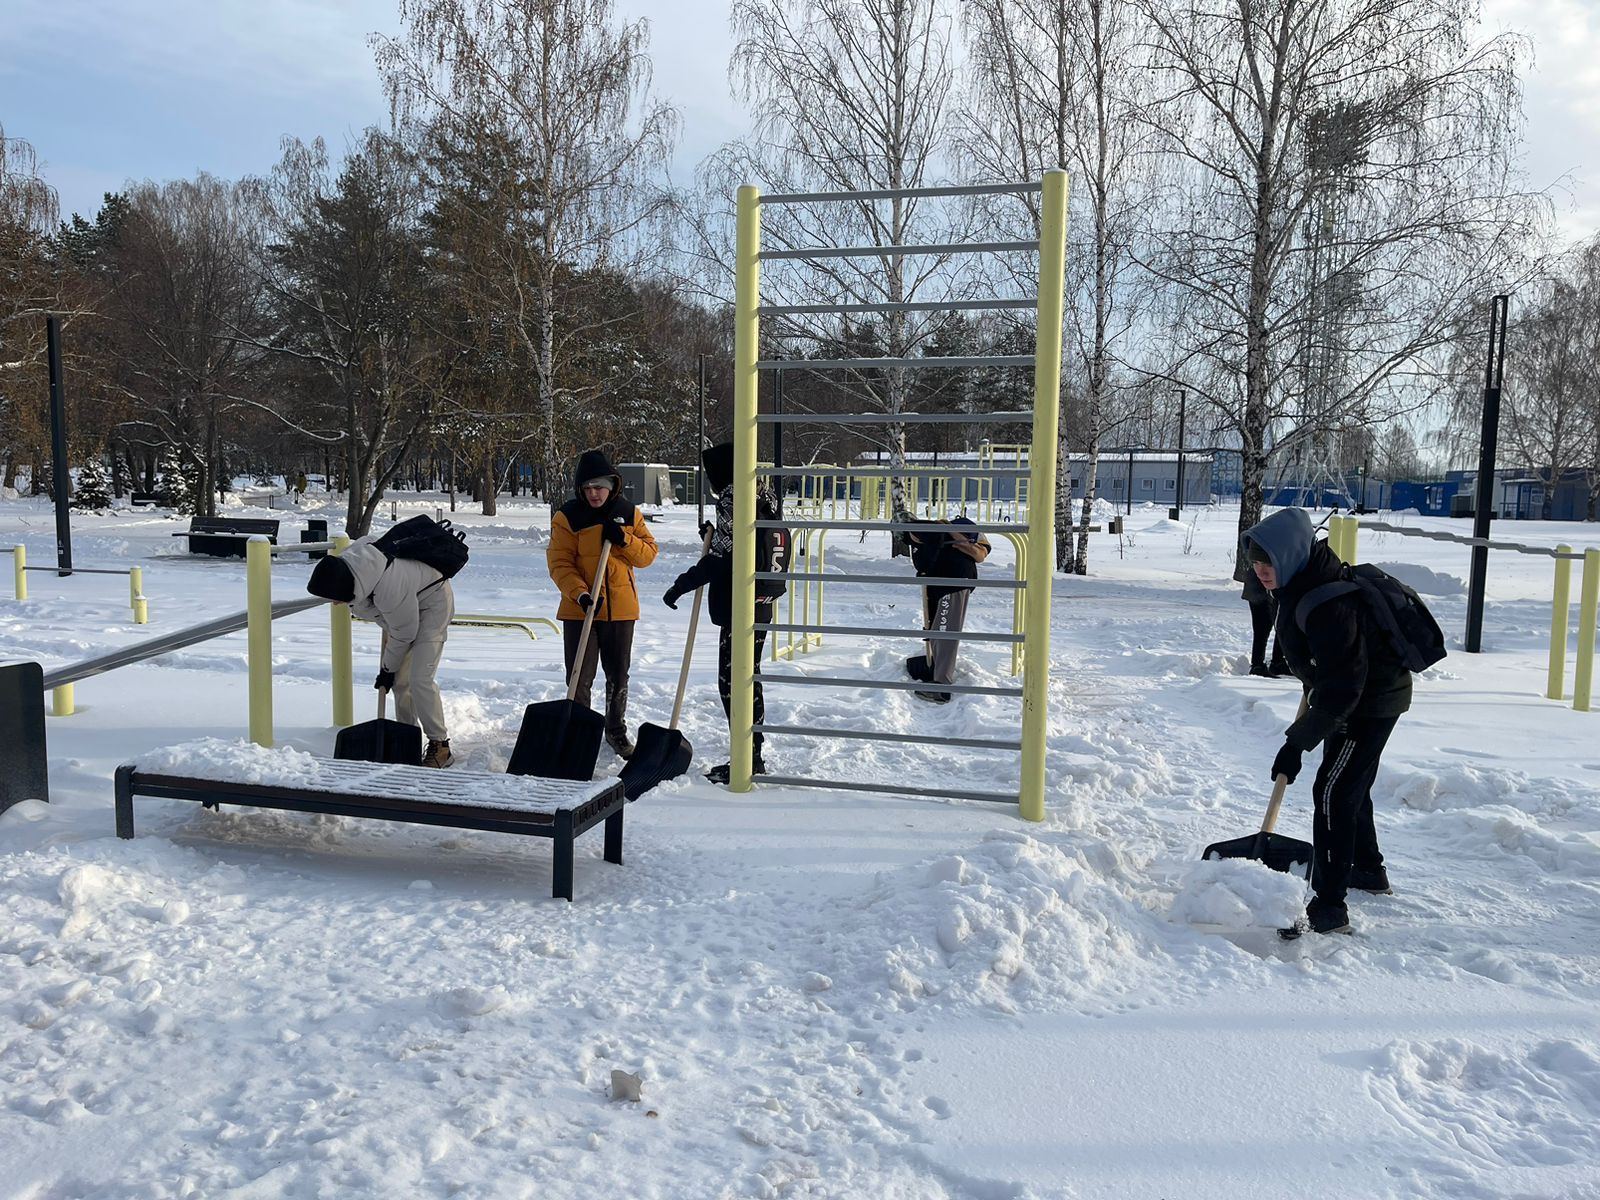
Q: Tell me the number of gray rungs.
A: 12